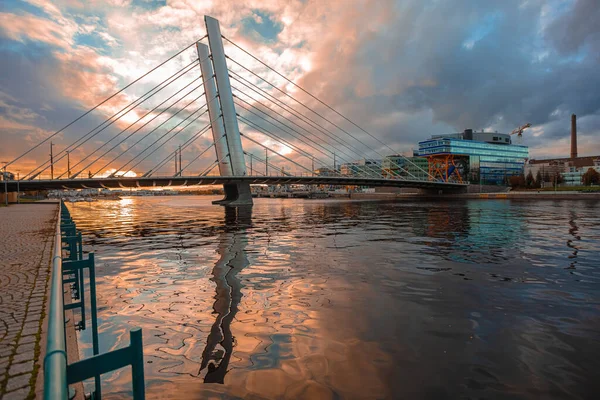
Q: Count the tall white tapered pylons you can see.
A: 2